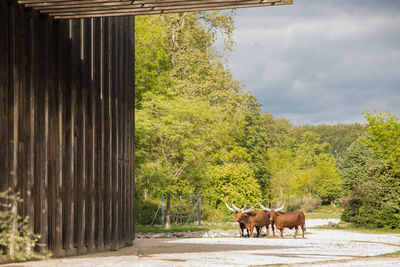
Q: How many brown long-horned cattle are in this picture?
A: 3